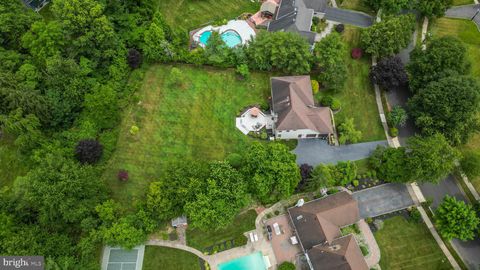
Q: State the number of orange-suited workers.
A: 0